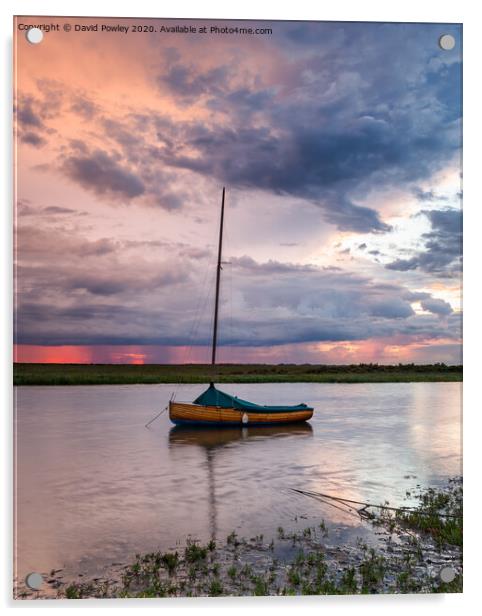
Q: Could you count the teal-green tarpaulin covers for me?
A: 1